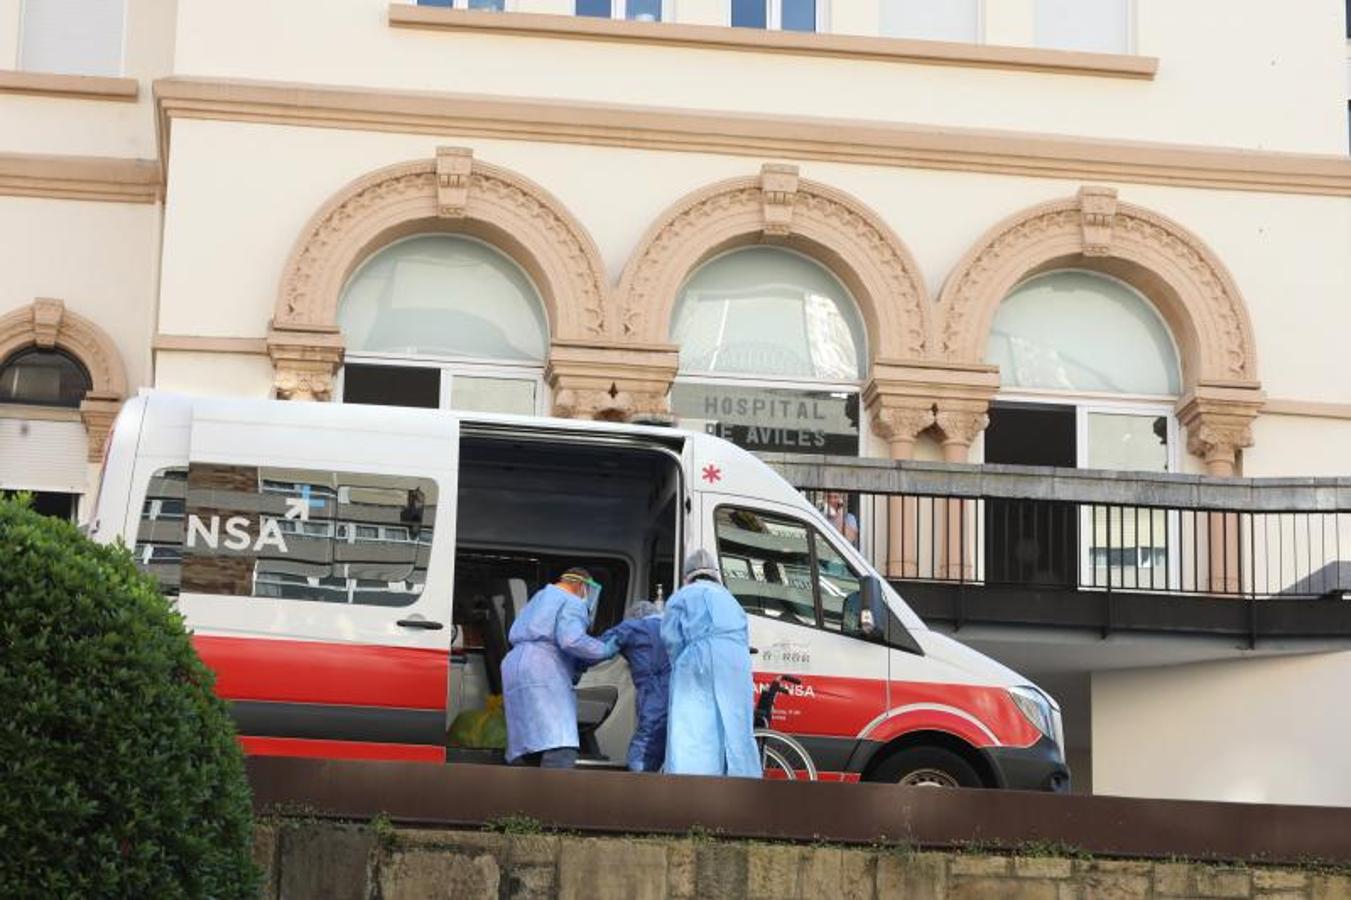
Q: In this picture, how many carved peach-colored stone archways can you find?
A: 4